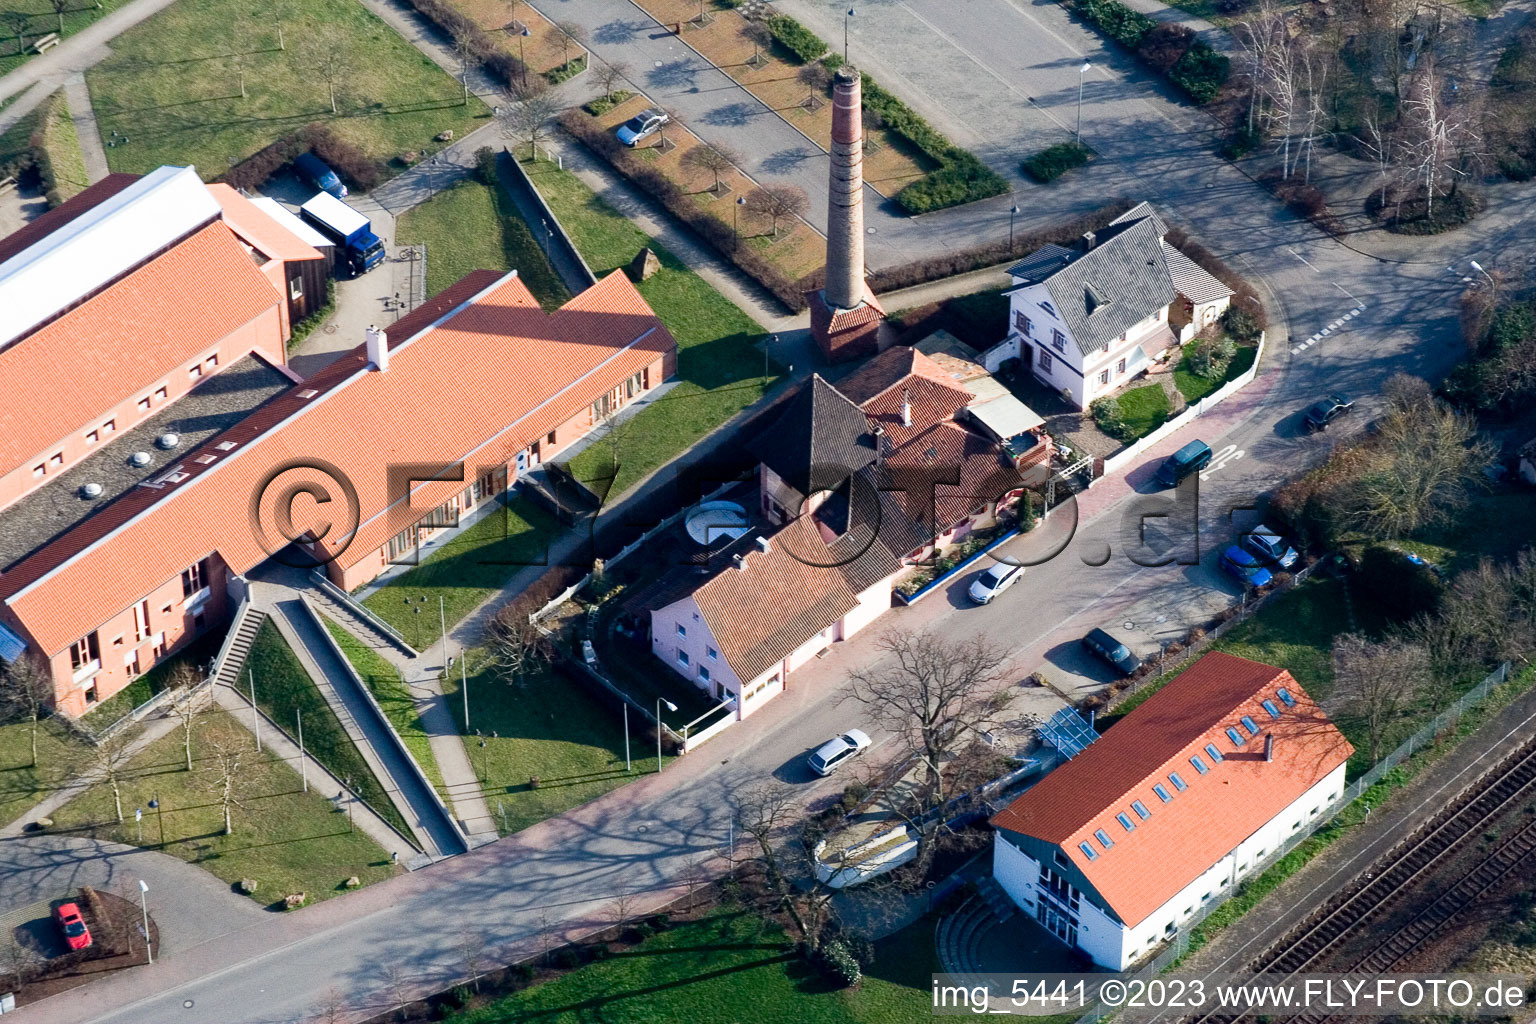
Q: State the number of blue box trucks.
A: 1